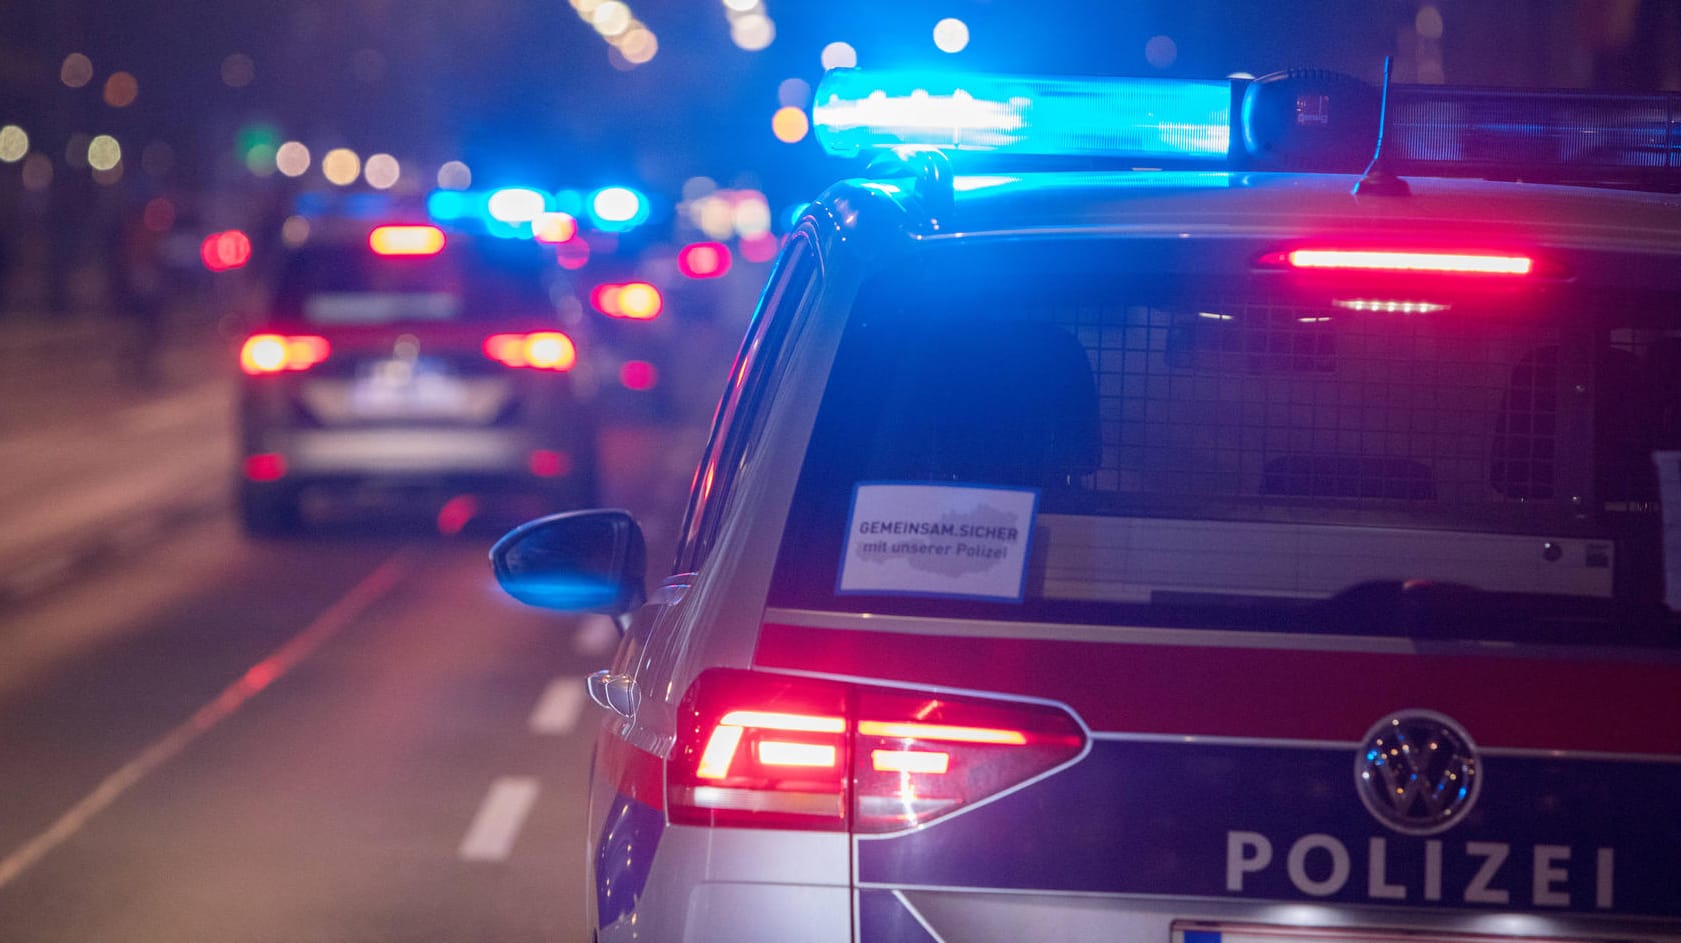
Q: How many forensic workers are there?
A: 0